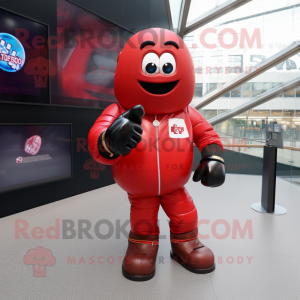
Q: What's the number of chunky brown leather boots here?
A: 2